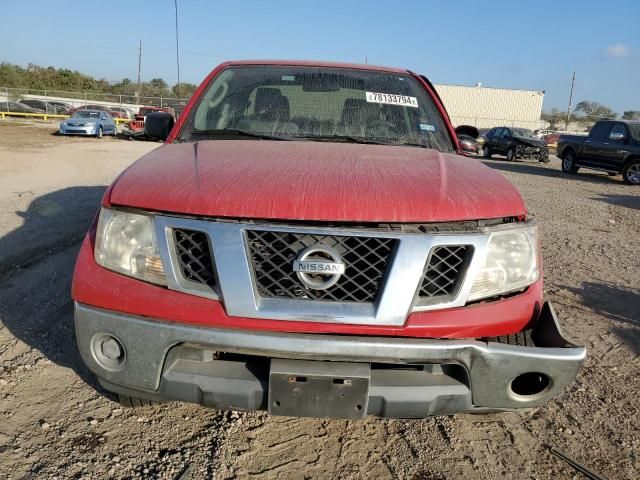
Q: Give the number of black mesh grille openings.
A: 3